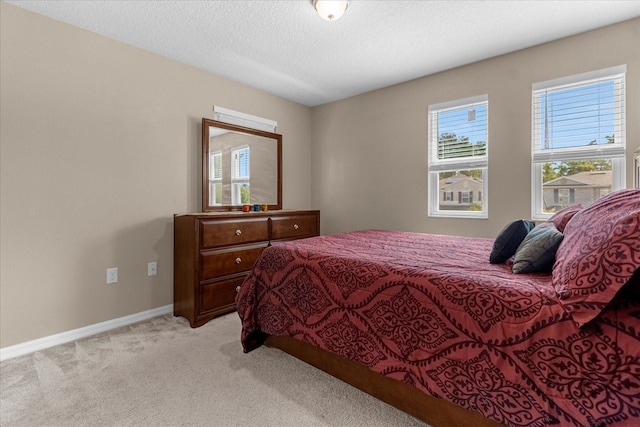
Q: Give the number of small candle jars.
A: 3